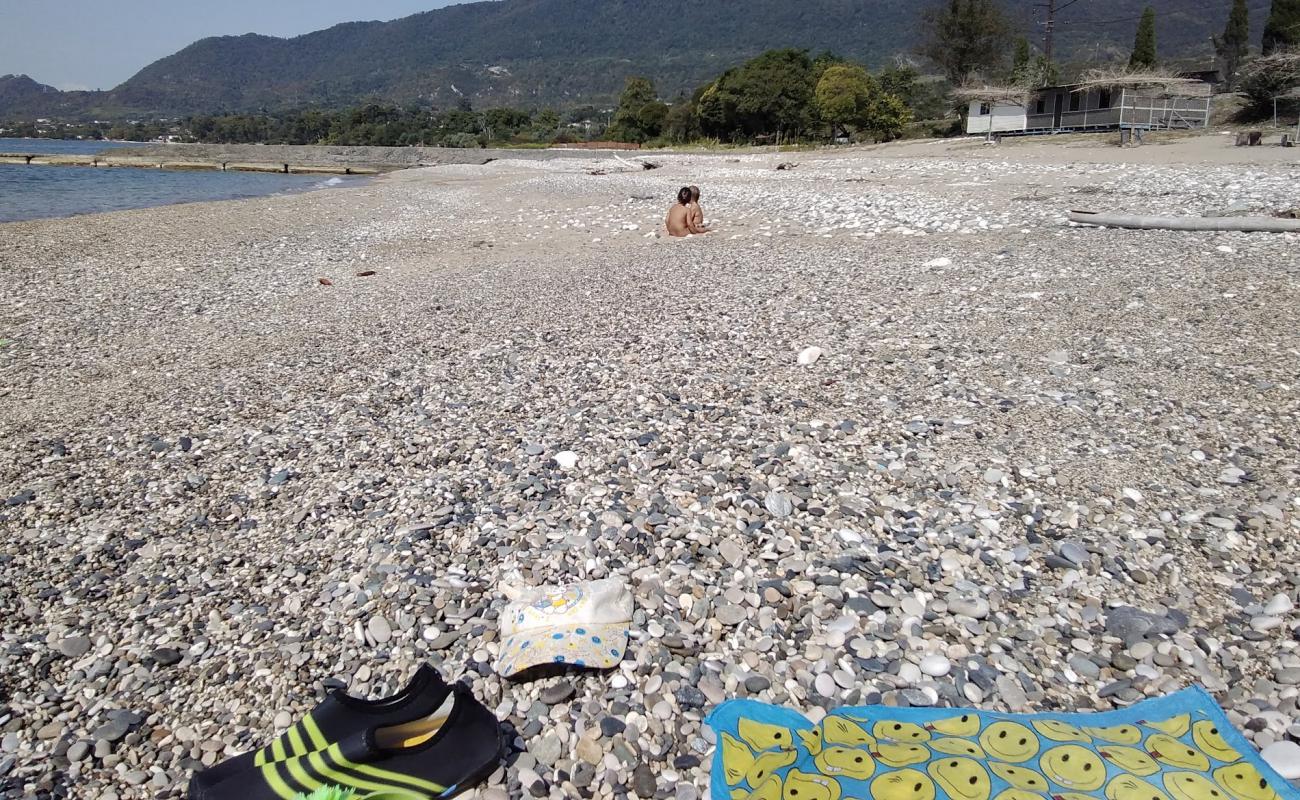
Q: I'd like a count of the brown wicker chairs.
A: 0